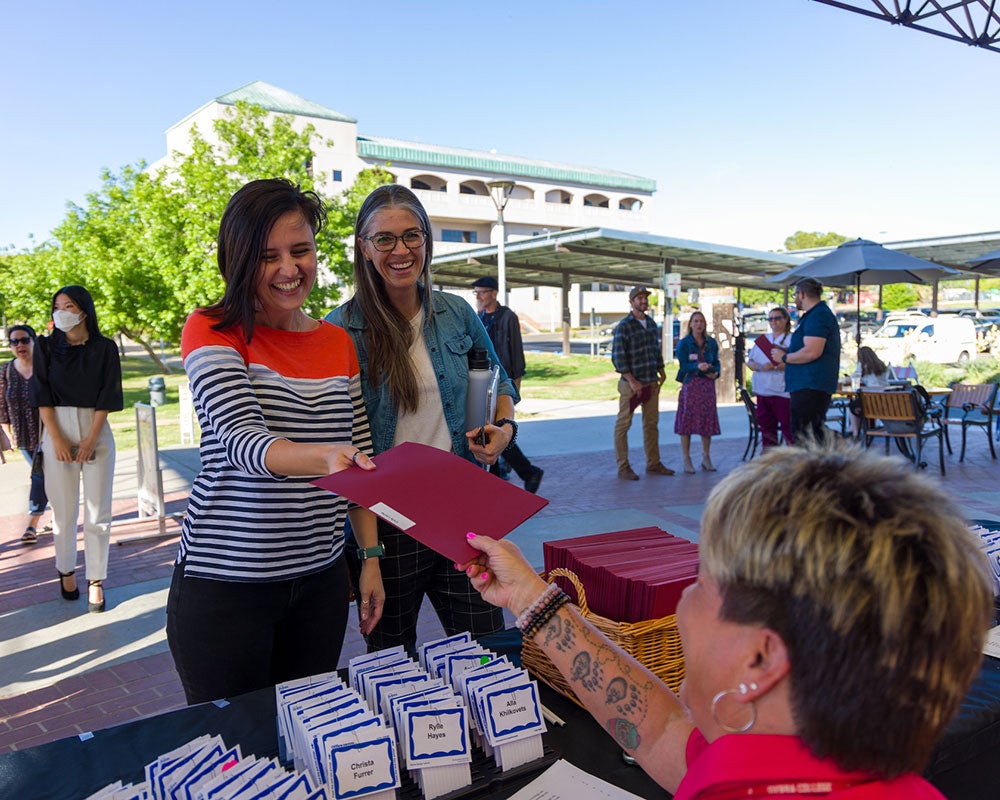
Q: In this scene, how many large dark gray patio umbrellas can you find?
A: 2